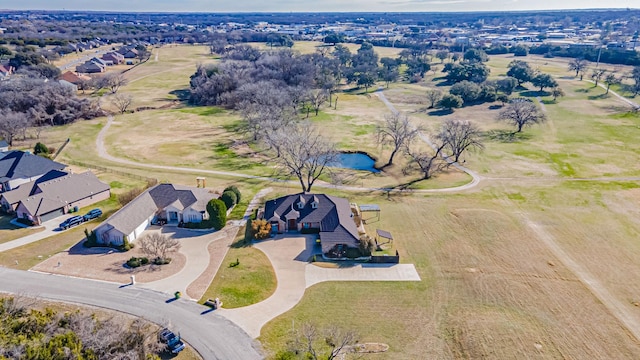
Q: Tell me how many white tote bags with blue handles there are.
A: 0